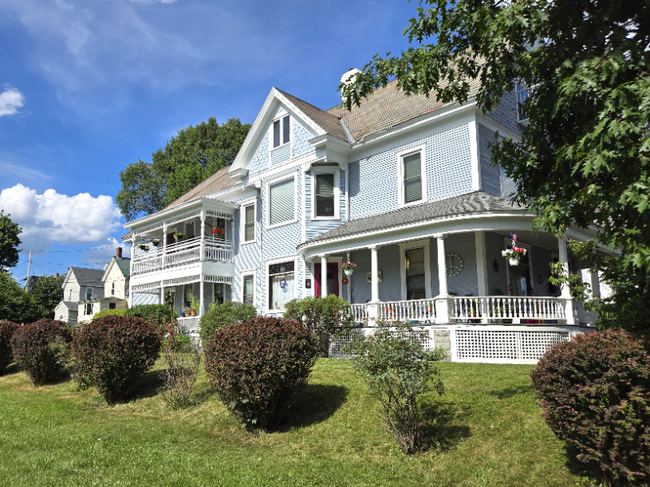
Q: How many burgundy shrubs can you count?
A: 5